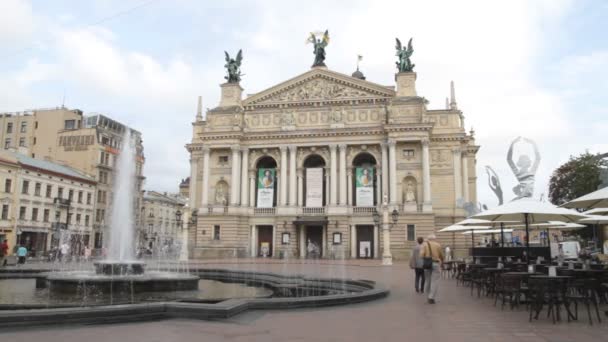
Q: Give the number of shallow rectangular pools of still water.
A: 0